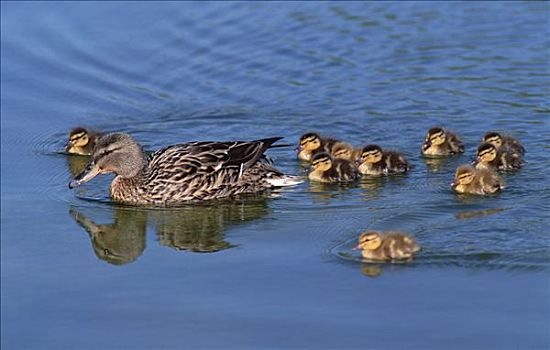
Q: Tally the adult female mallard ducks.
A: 1